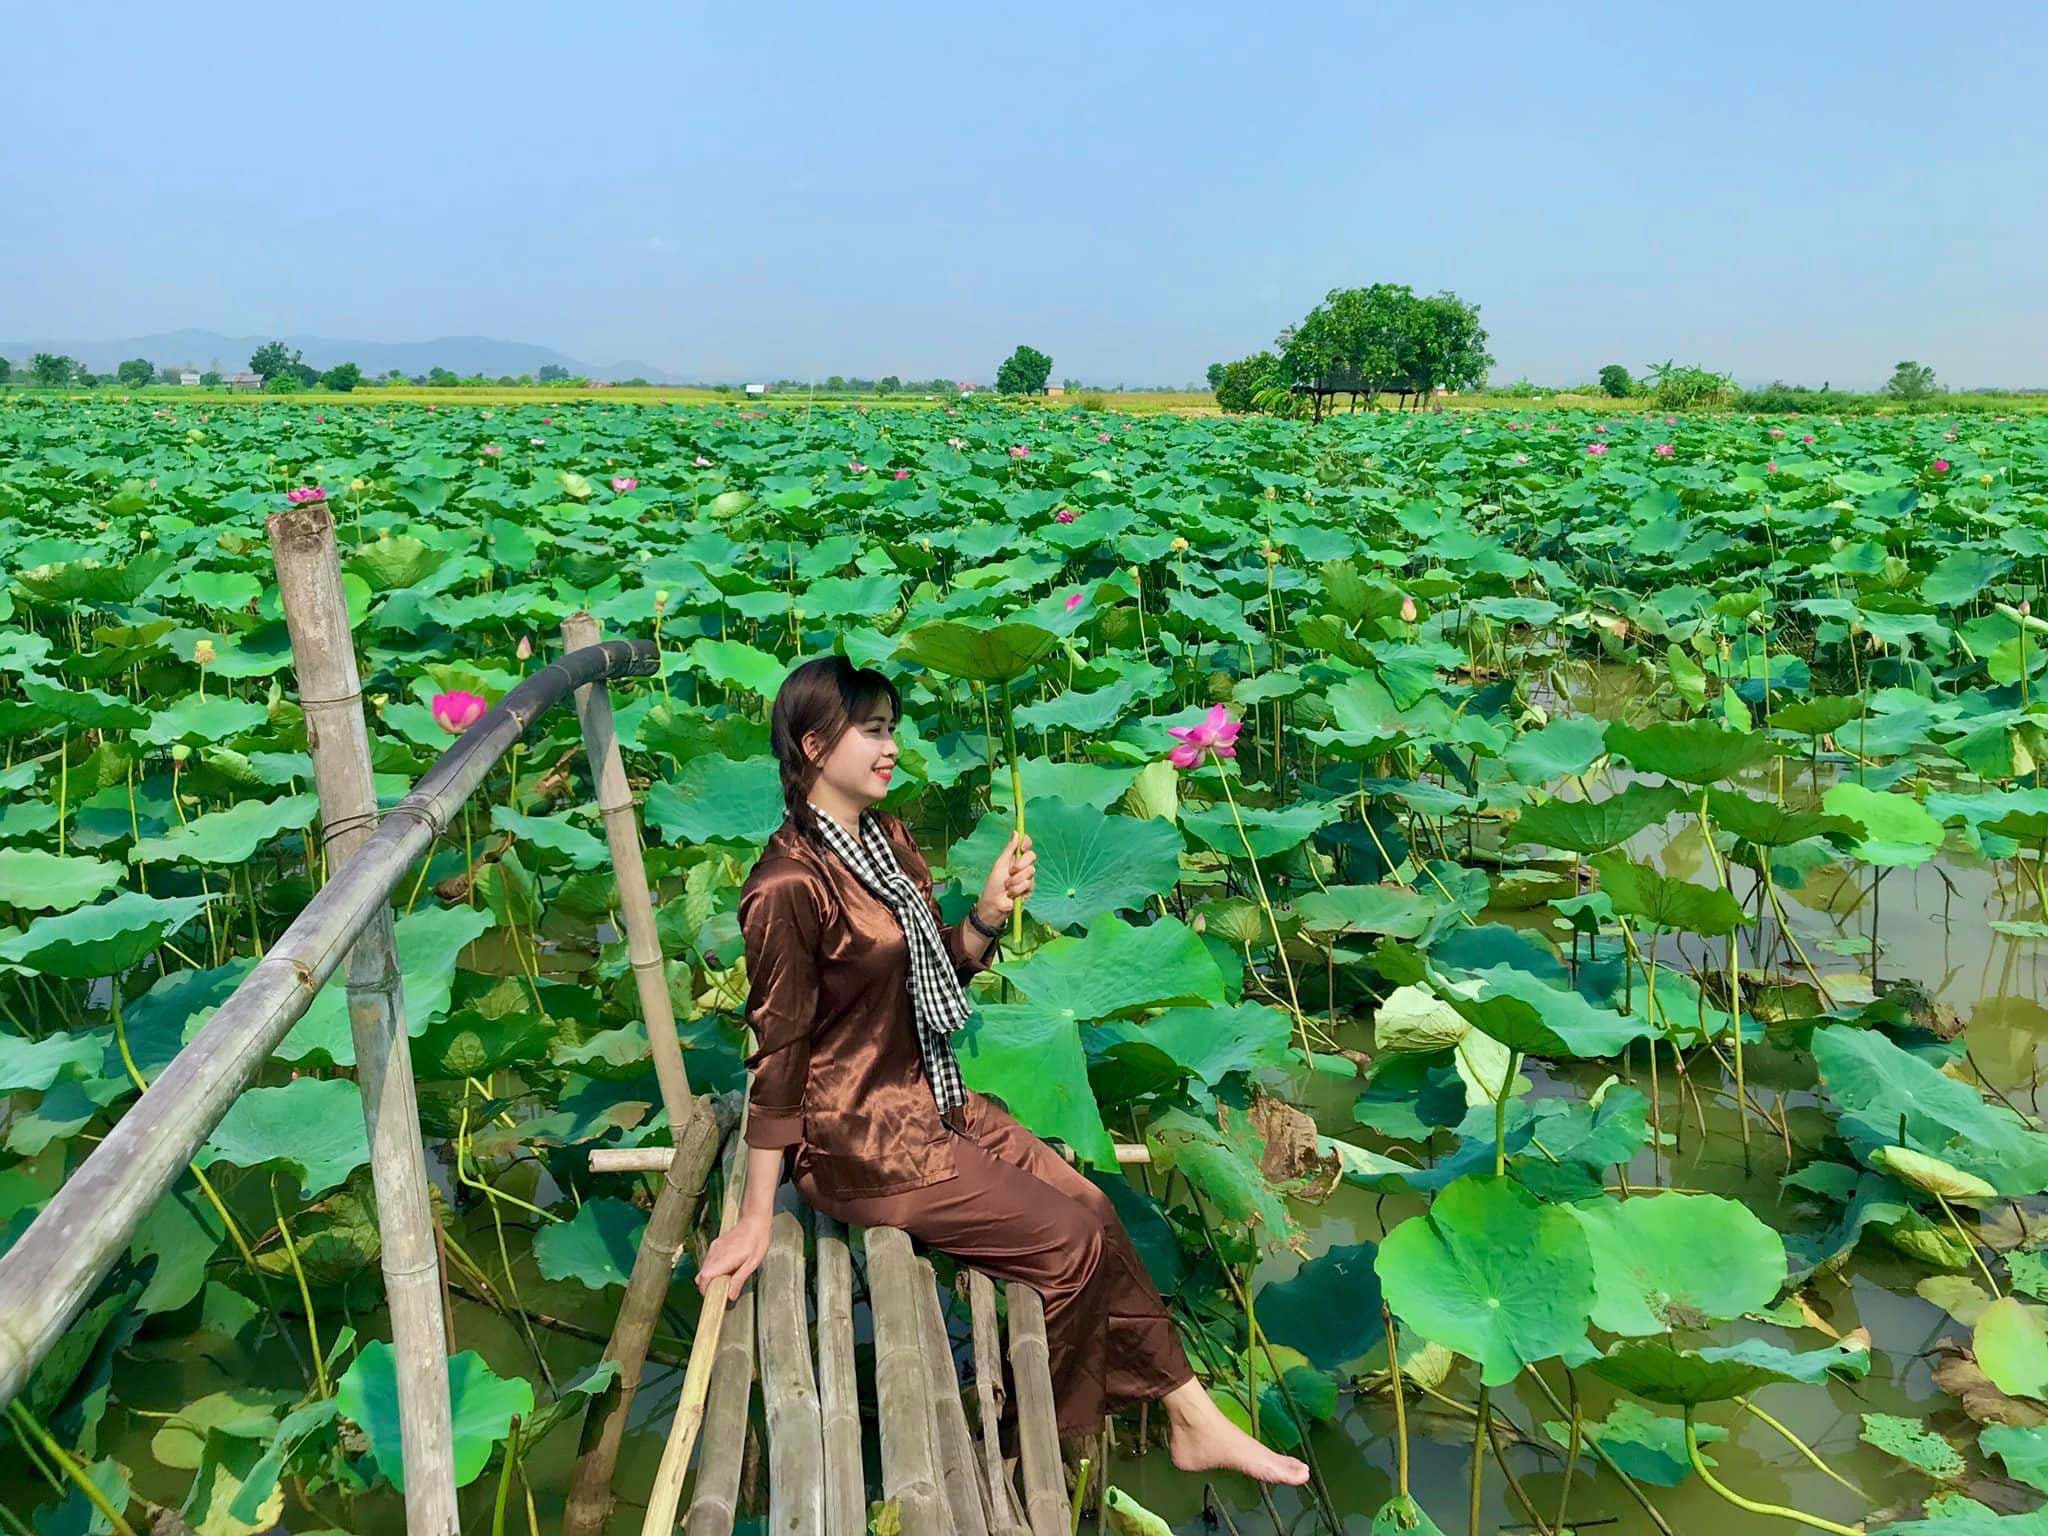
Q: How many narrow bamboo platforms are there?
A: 1